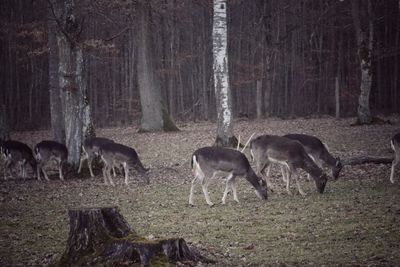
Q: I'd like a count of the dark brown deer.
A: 8